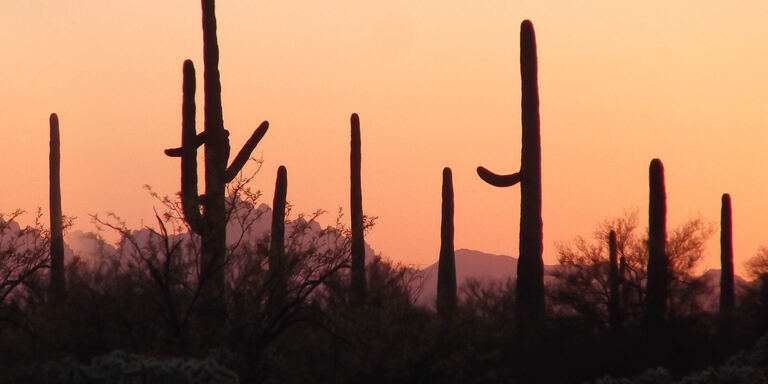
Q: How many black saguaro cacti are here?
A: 9